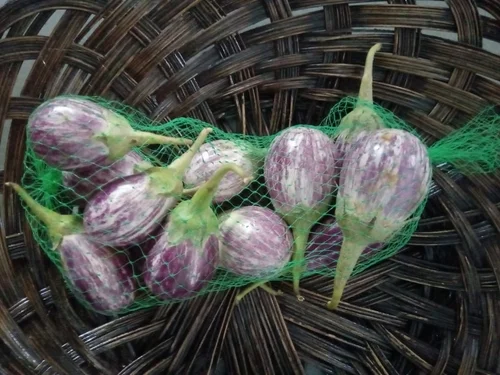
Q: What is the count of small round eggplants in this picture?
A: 11